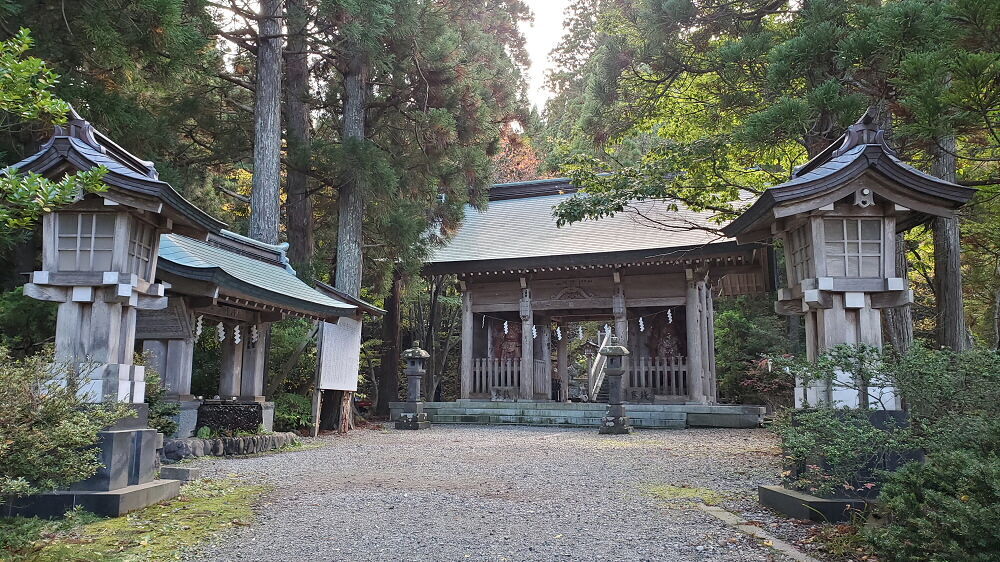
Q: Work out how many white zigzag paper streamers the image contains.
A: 12